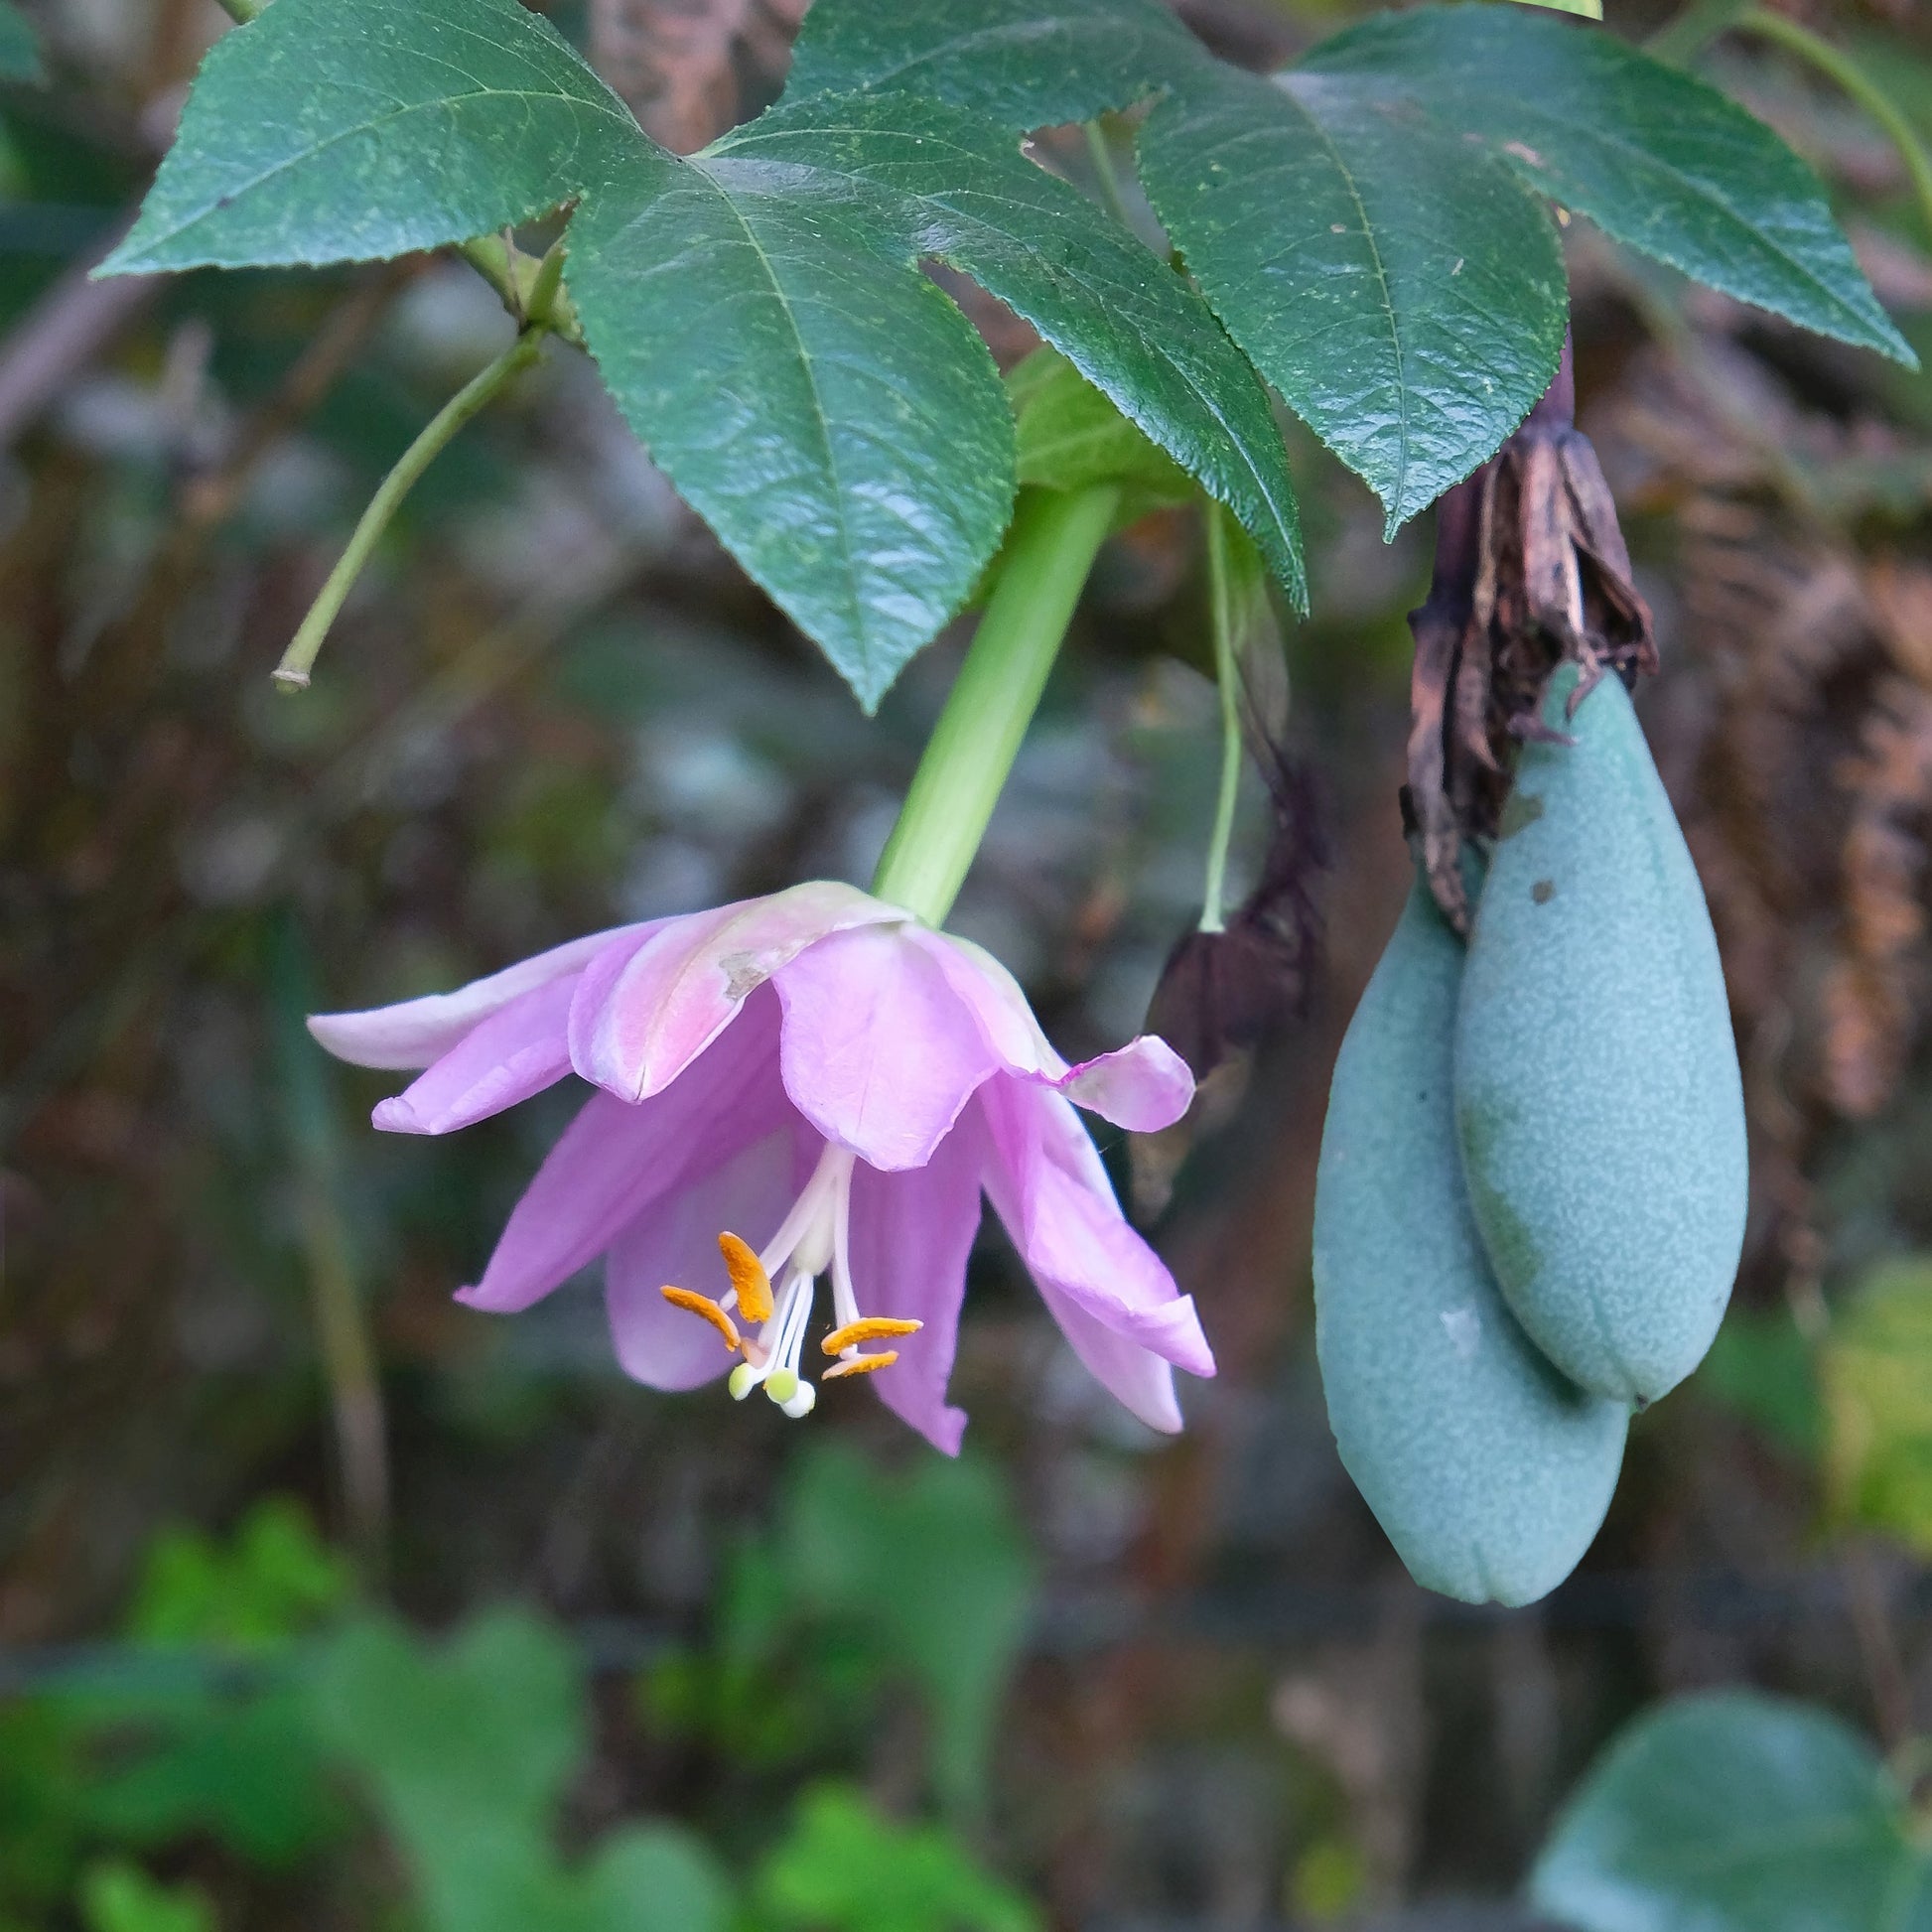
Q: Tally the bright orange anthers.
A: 4